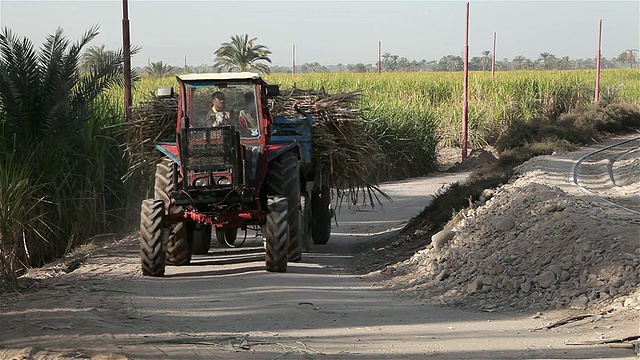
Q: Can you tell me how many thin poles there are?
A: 6